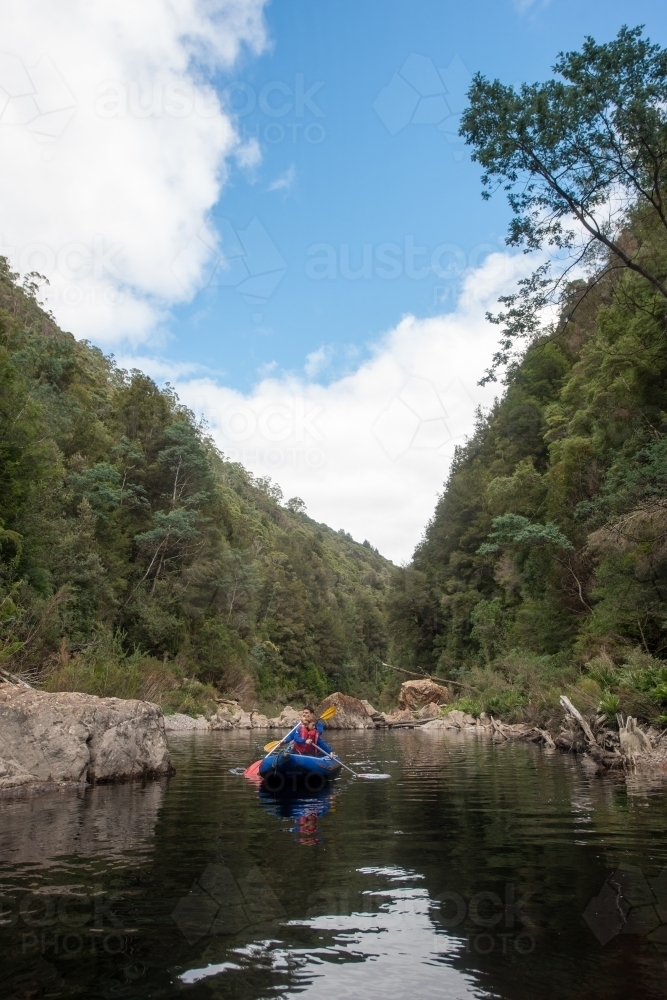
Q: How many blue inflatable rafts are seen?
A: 1